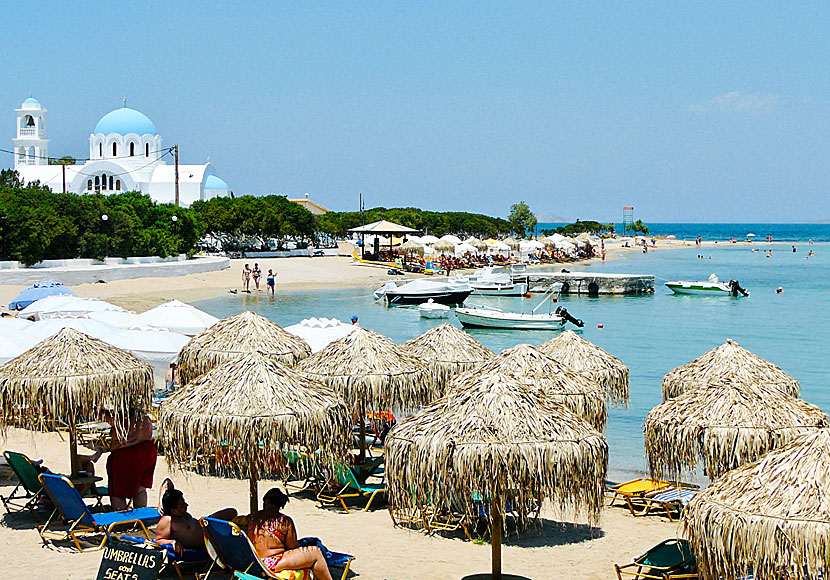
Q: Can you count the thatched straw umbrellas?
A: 11